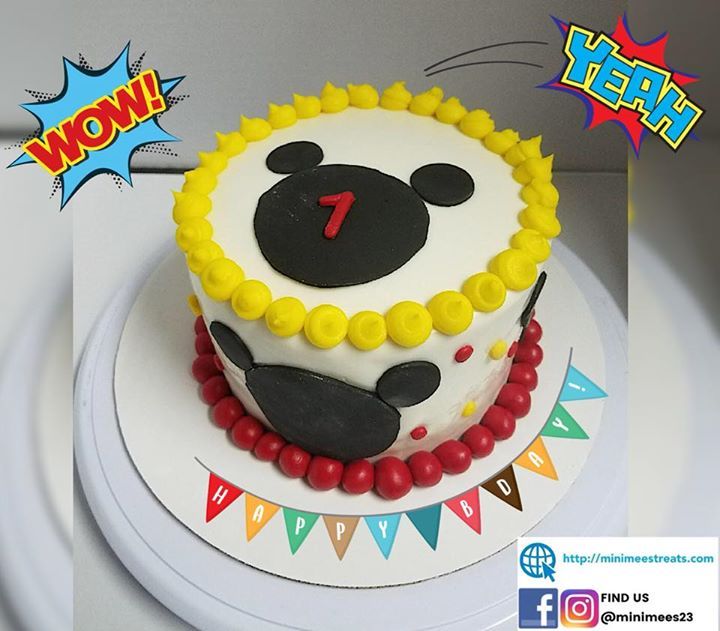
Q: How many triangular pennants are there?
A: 11